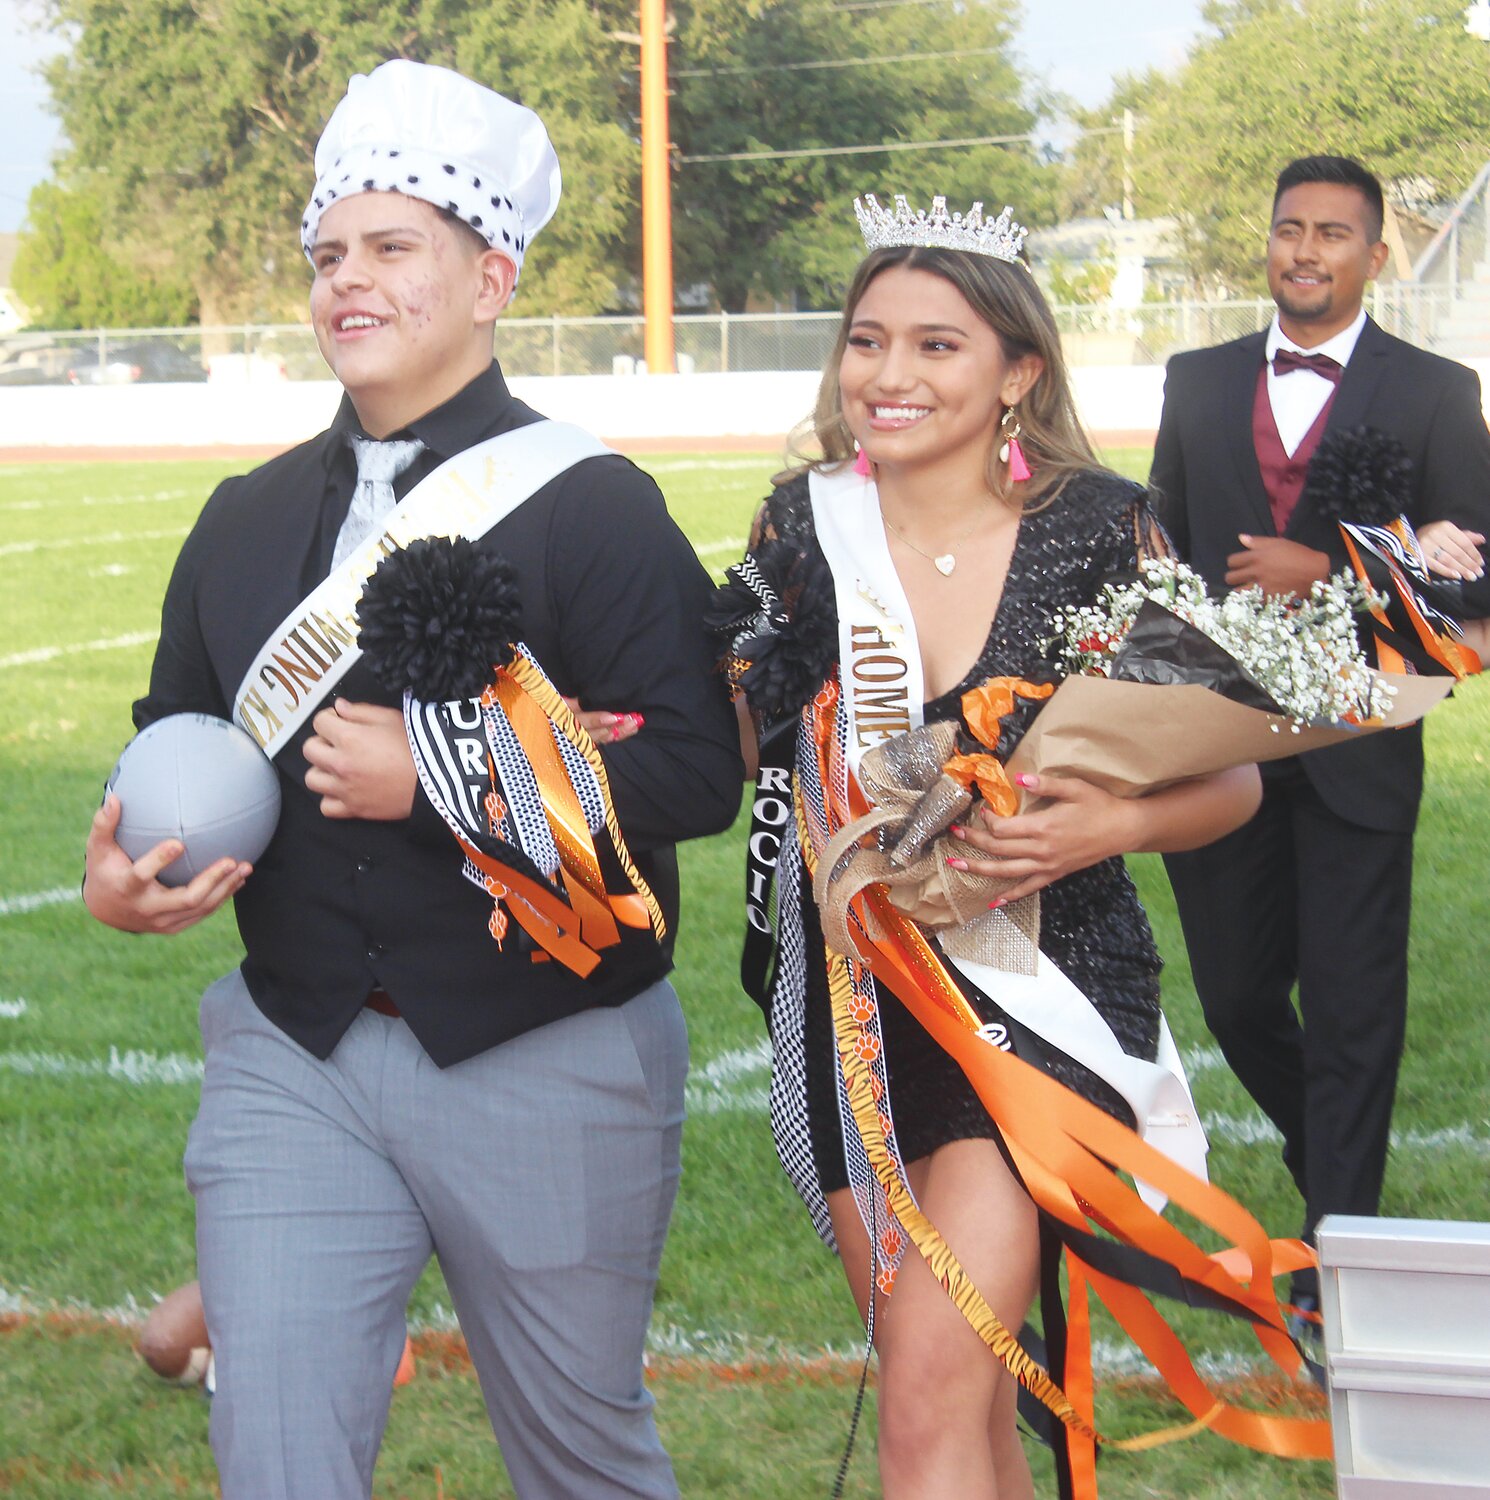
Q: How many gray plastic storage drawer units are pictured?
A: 1